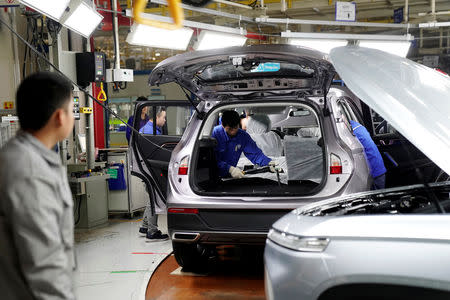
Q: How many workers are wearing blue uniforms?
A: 4